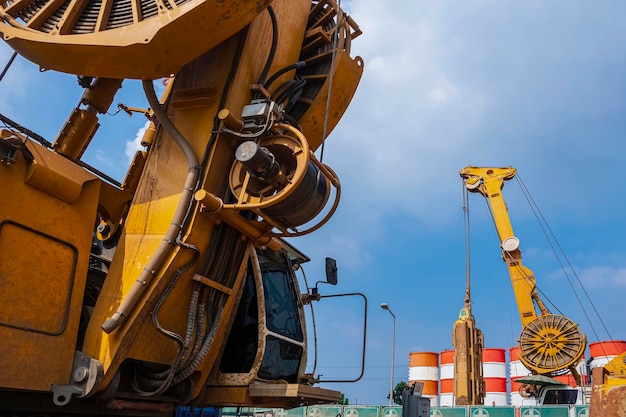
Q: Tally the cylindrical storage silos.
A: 6